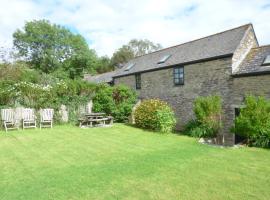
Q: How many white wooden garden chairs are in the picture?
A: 3